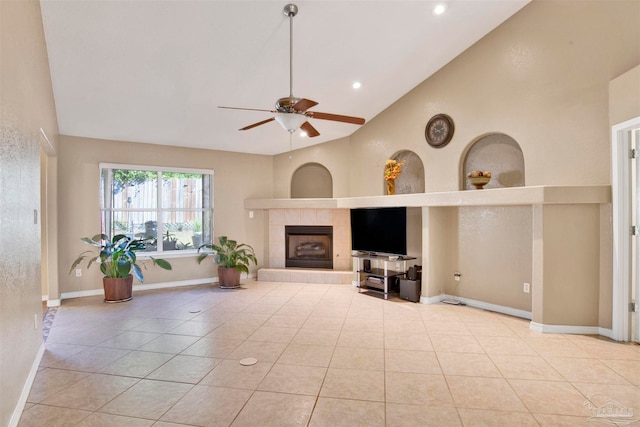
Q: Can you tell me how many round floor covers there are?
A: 2